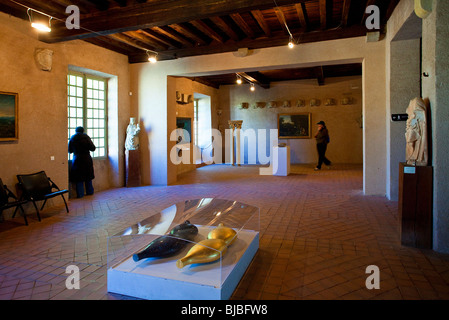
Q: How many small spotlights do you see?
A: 5